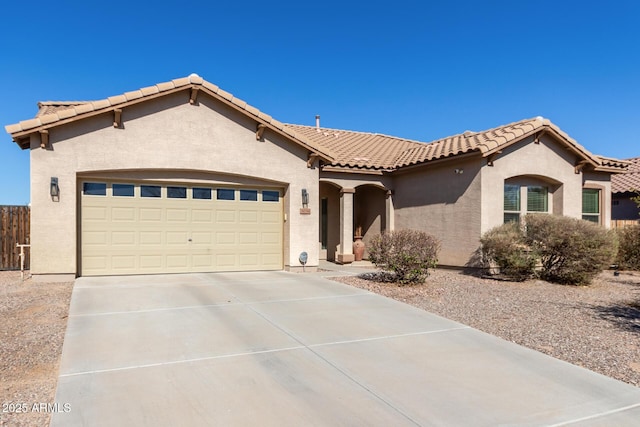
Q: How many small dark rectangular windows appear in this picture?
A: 8